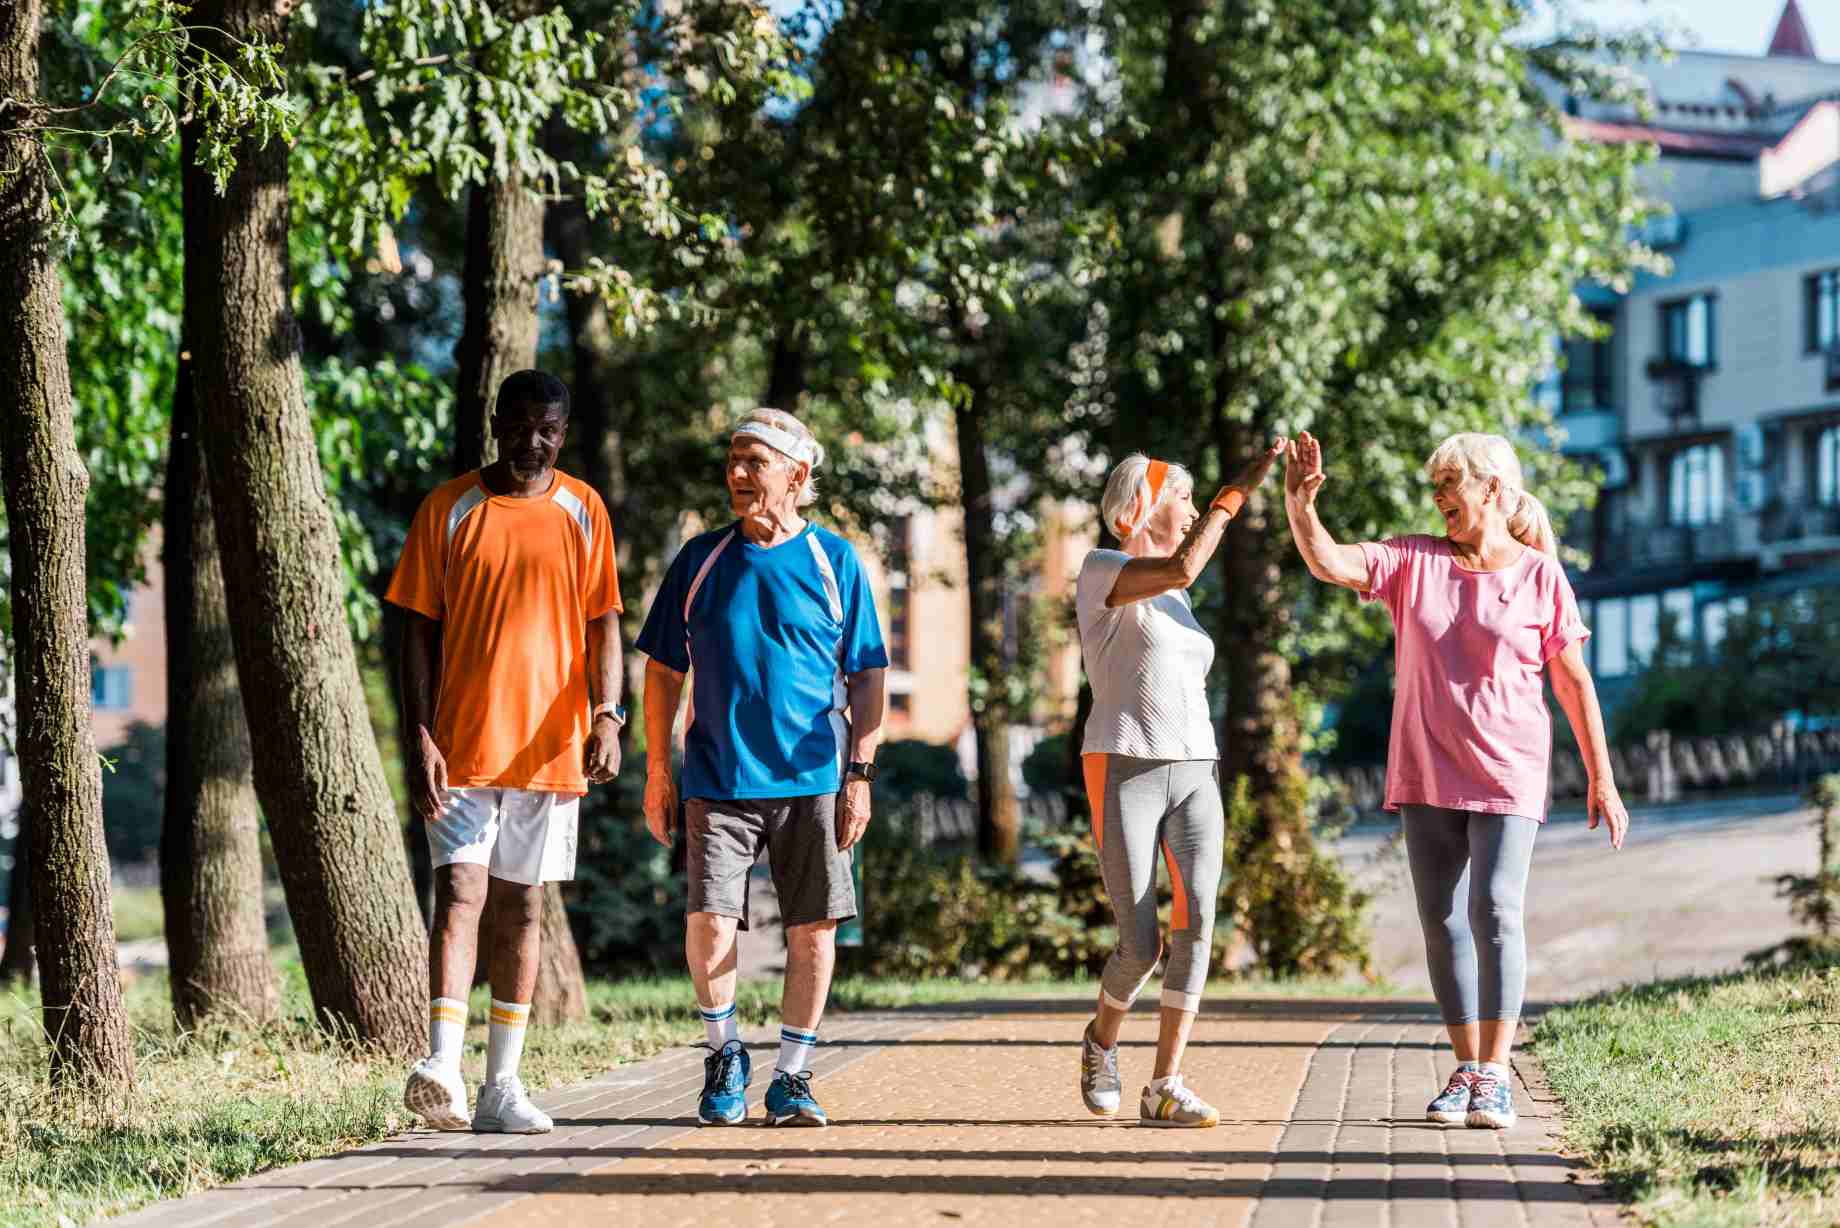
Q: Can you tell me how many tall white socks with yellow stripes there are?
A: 2